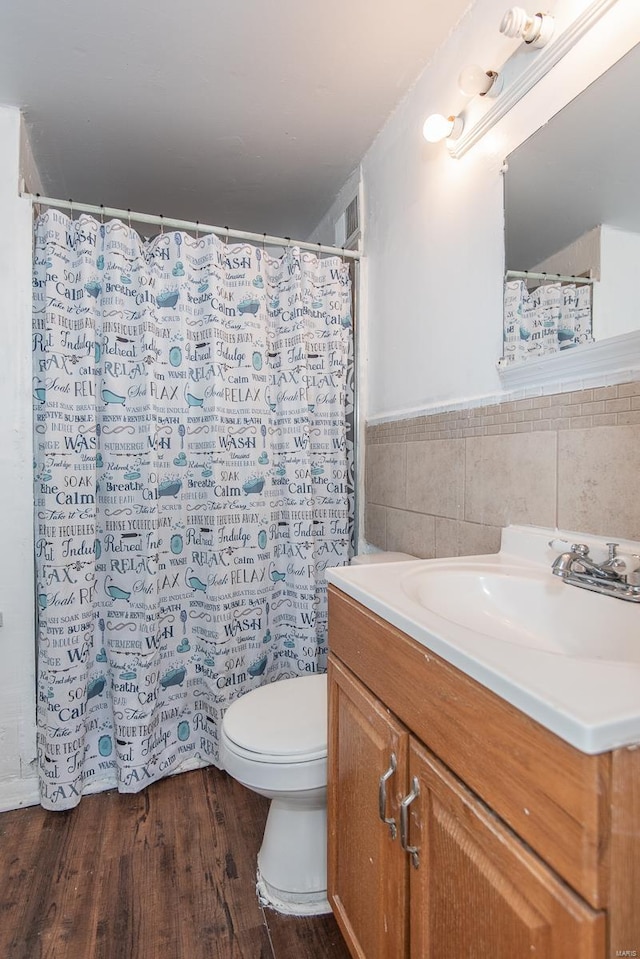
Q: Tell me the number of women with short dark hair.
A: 0